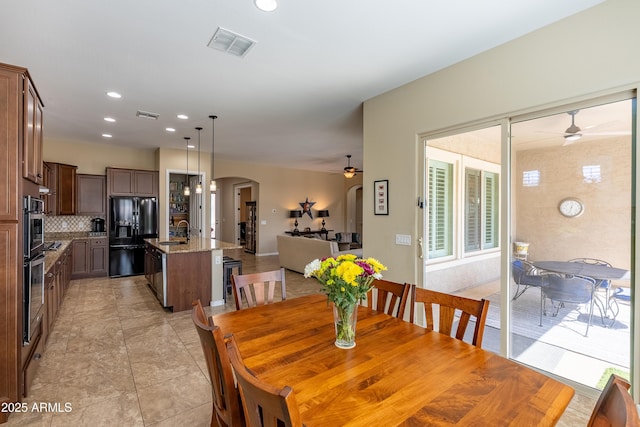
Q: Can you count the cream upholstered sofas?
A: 1